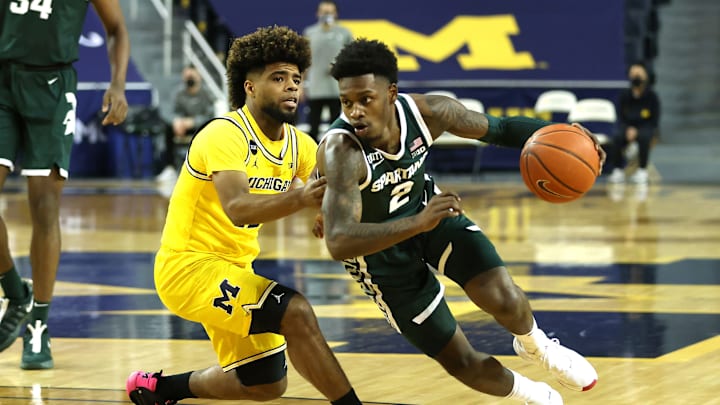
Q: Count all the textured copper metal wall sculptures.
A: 0